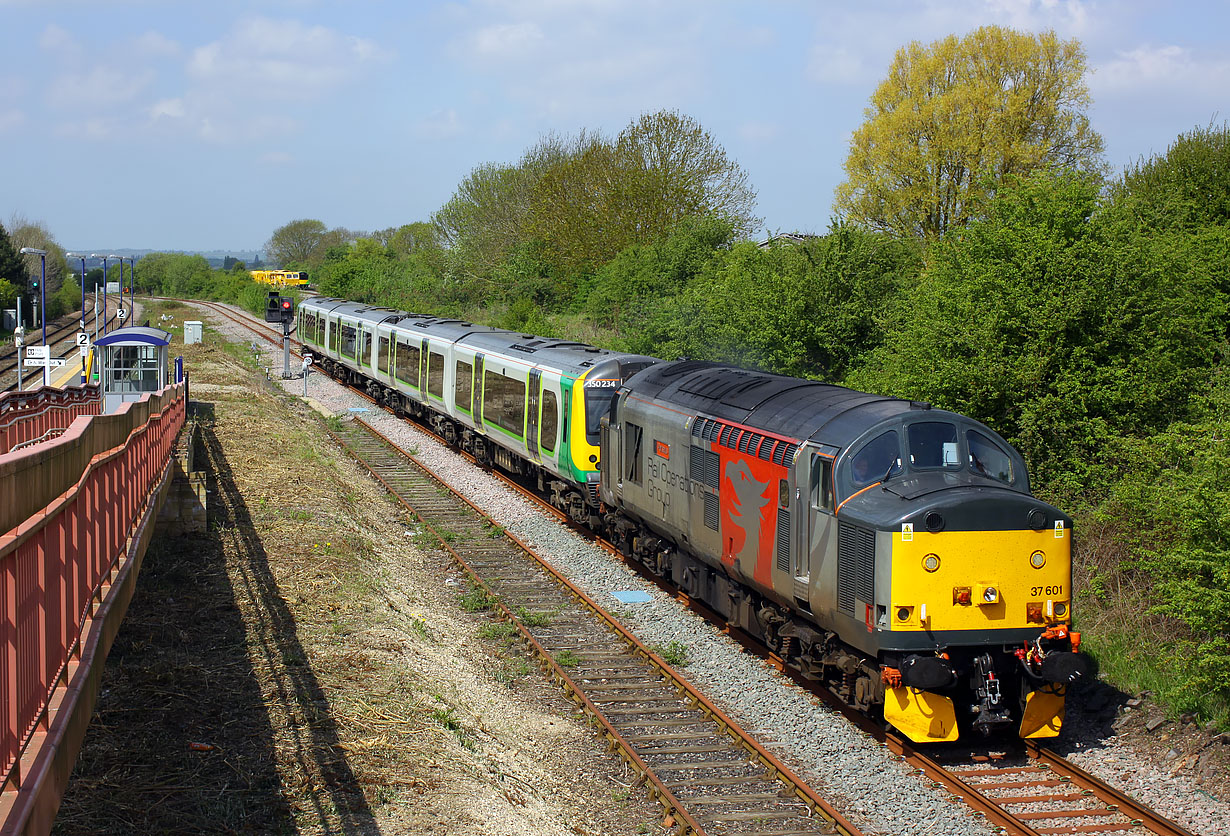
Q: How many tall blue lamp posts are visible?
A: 5